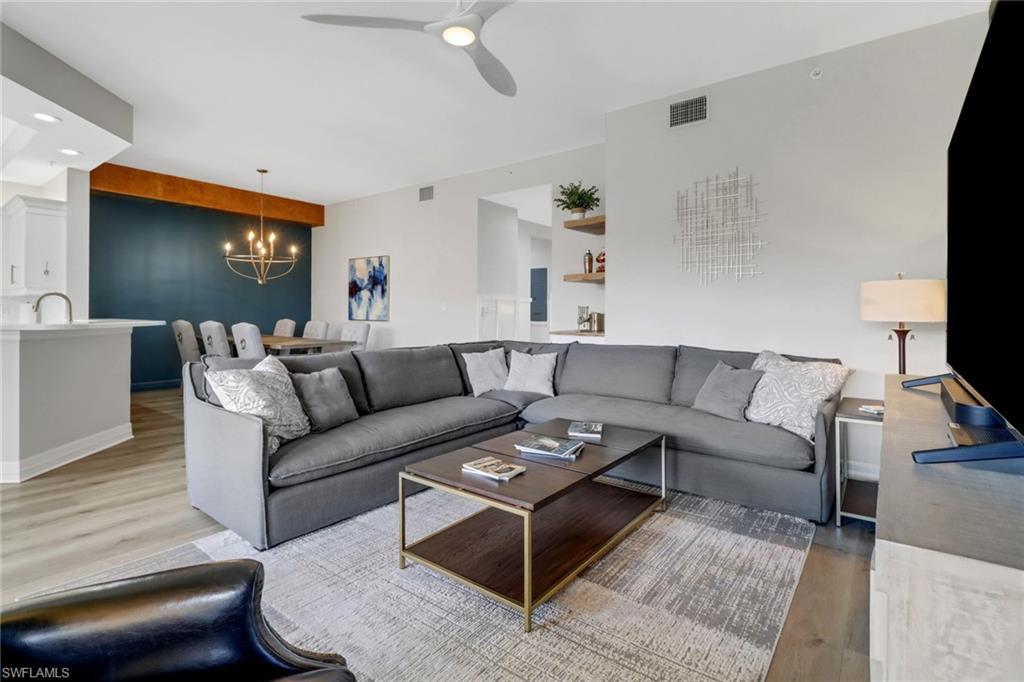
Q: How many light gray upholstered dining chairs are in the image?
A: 6